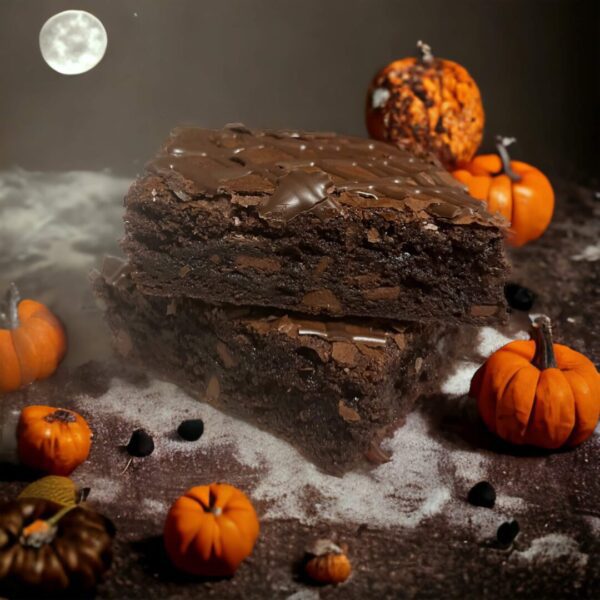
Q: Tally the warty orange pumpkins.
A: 1